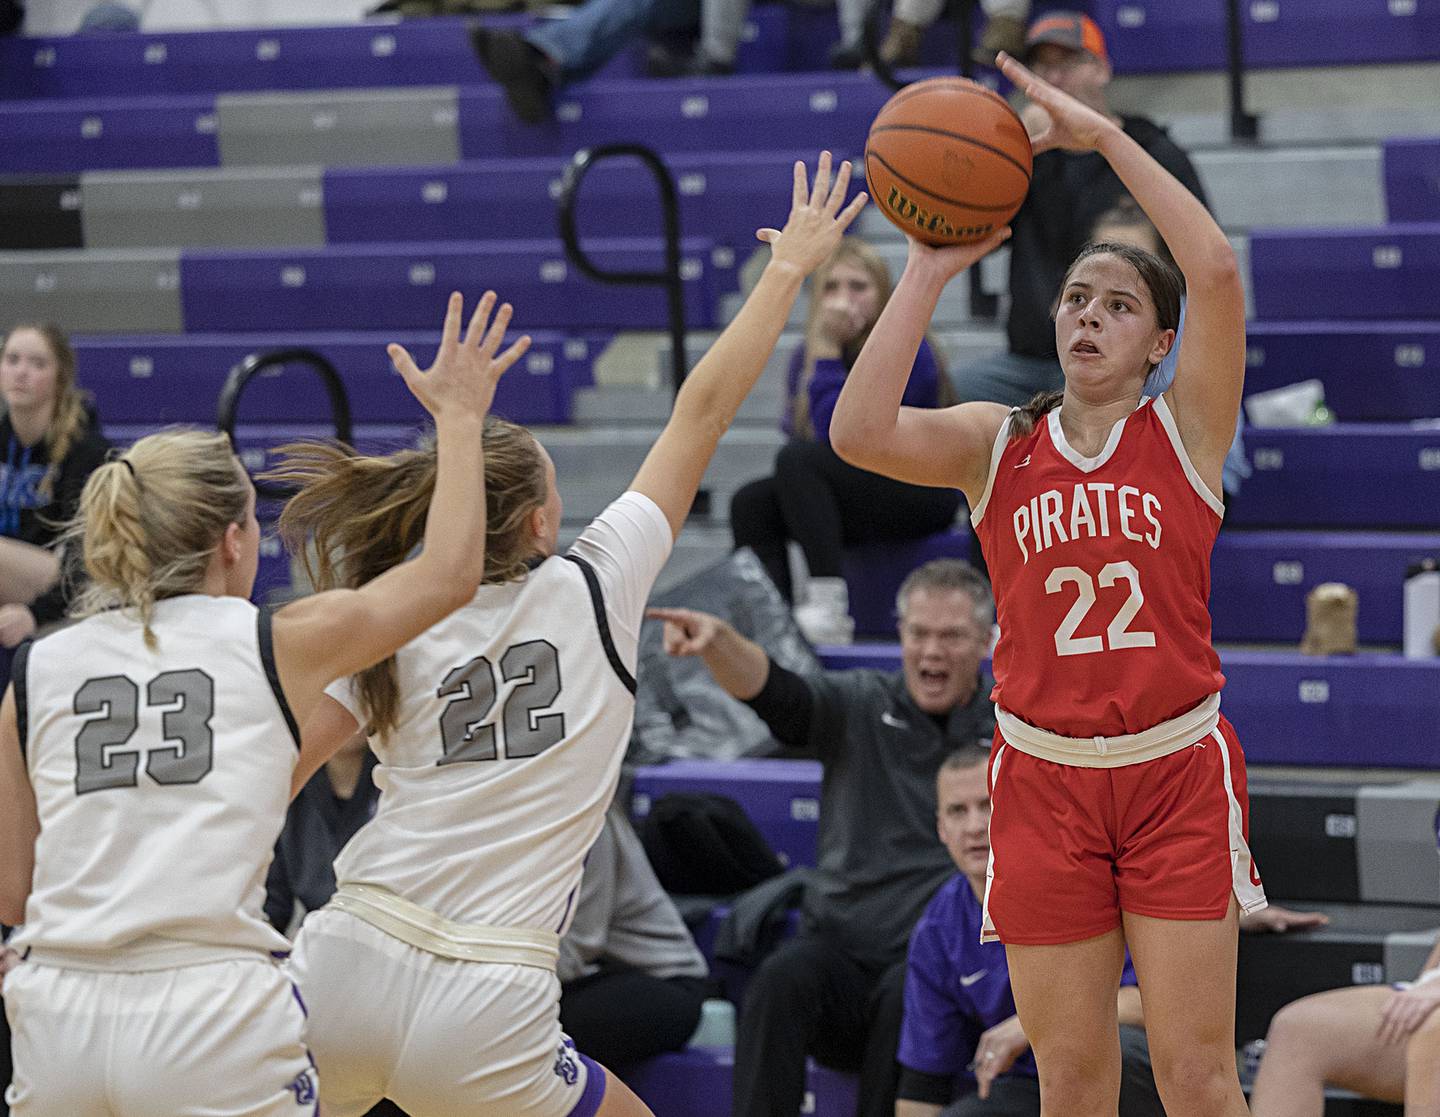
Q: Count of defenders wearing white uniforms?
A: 2